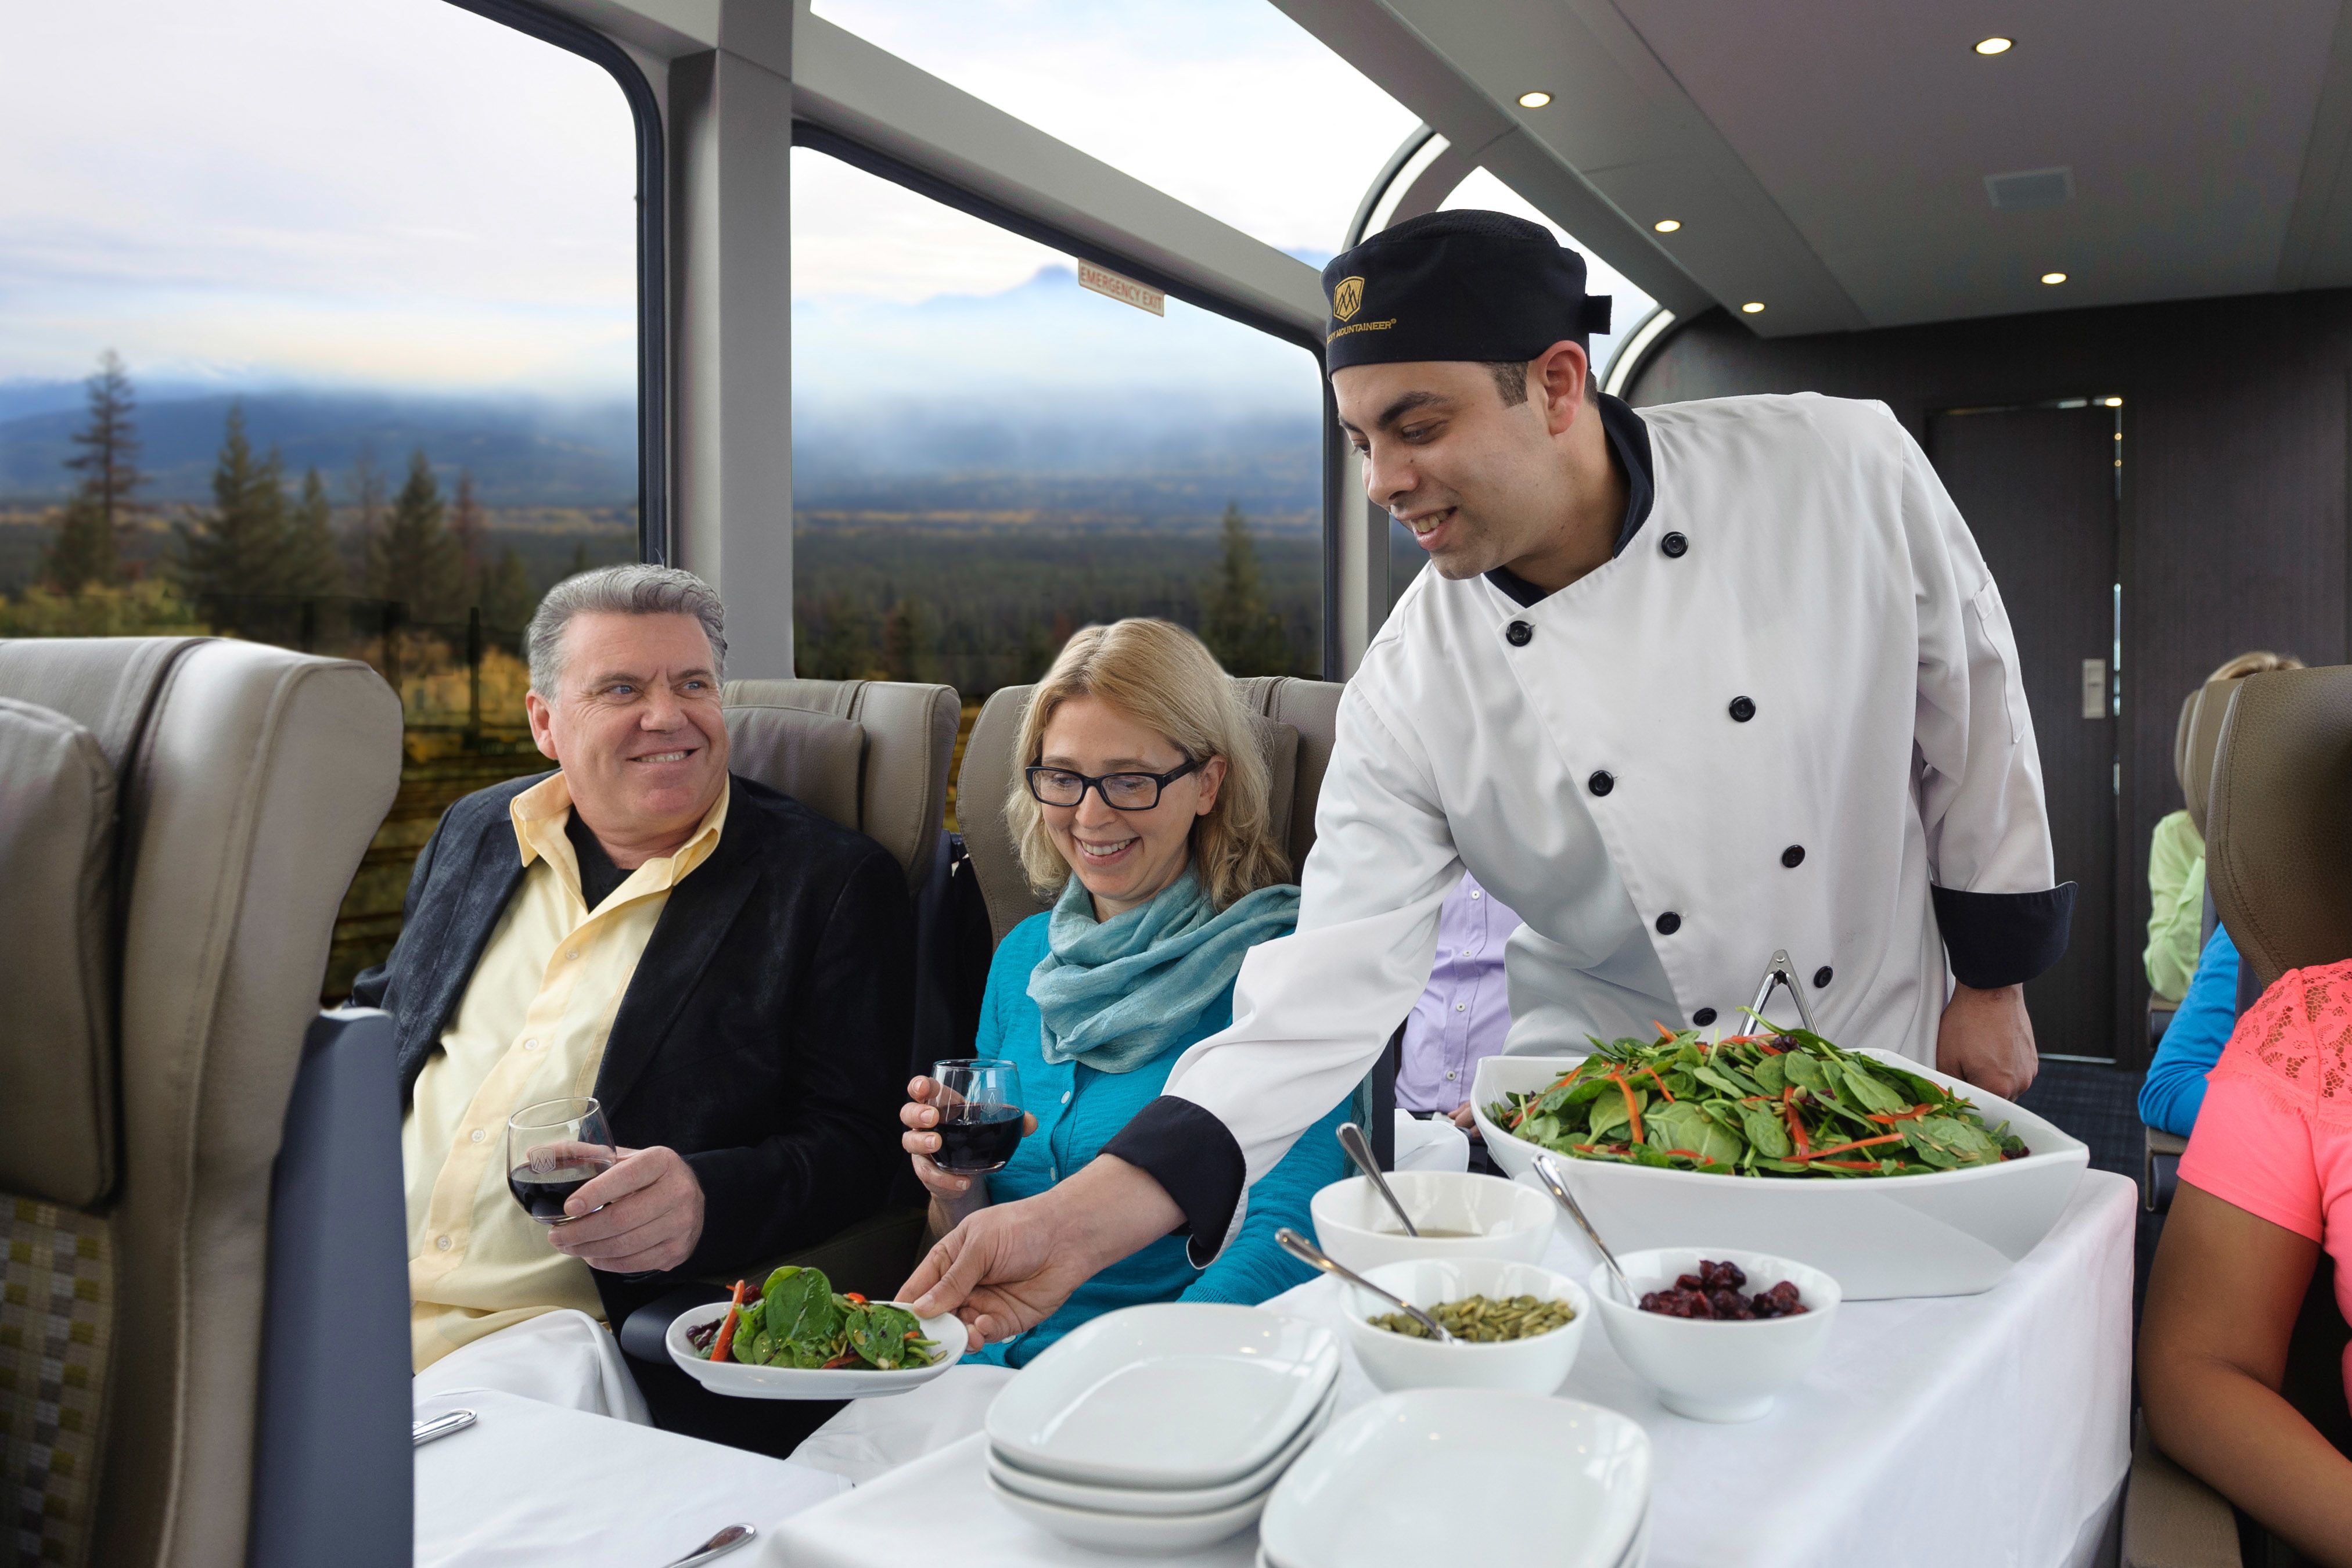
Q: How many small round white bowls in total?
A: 3